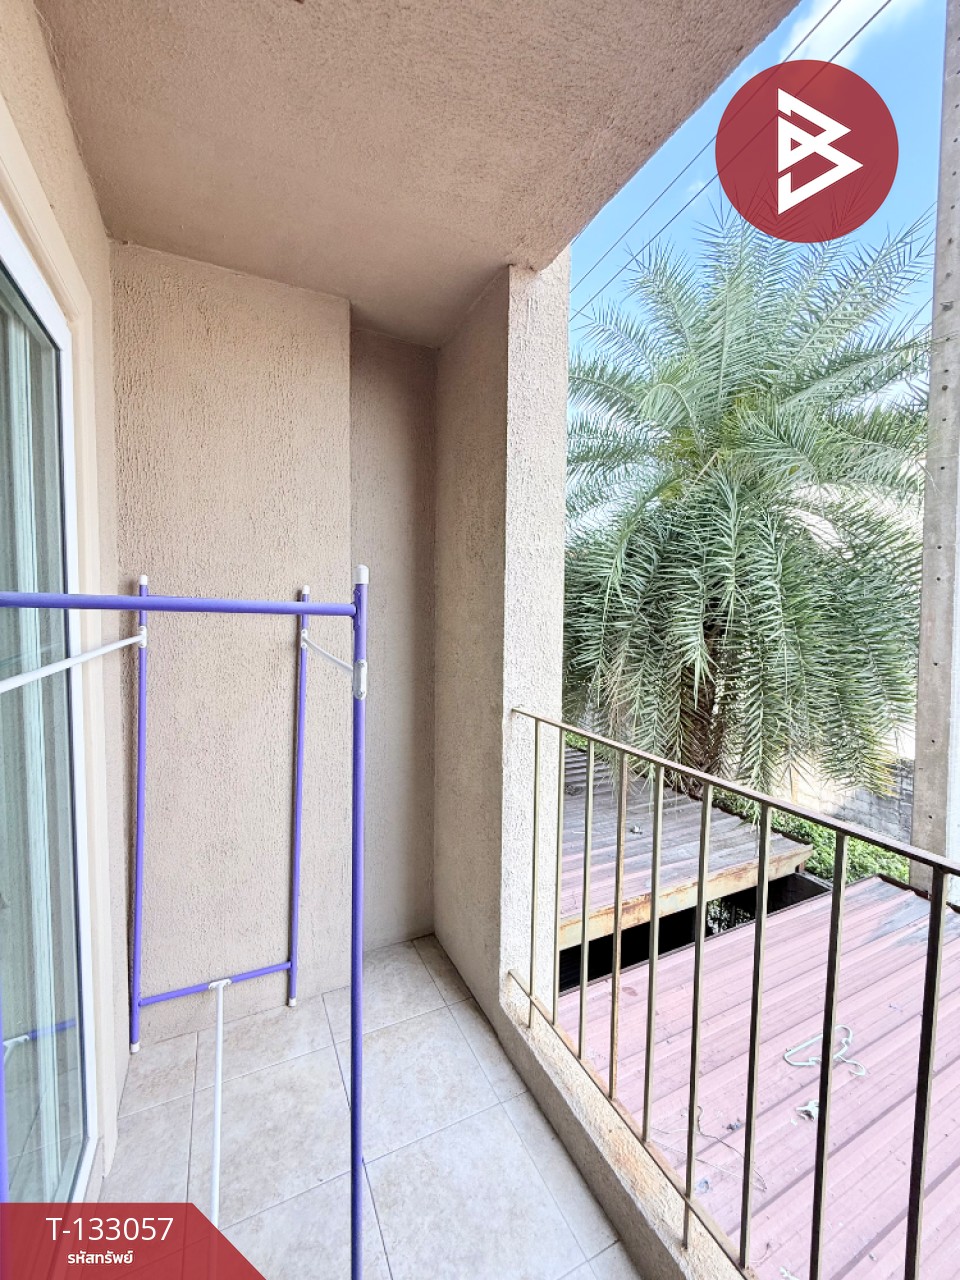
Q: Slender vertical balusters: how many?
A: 9